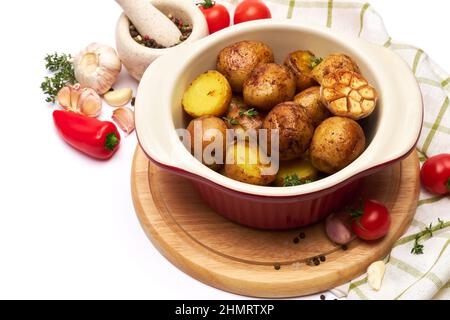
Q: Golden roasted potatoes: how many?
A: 12